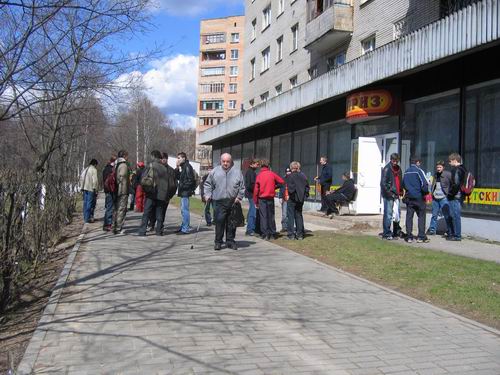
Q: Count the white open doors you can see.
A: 1